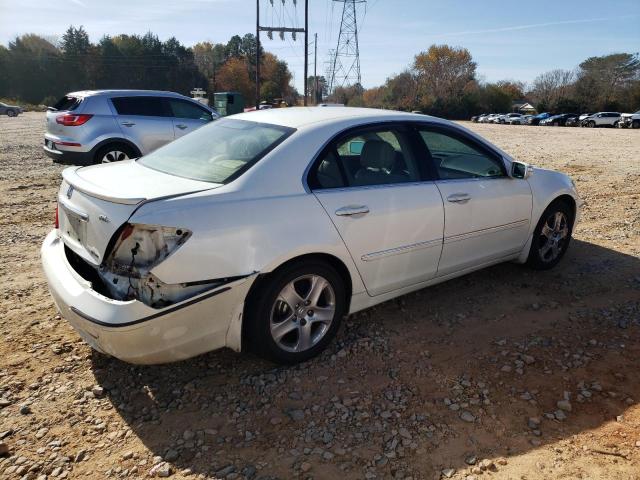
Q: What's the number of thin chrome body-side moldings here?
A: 2